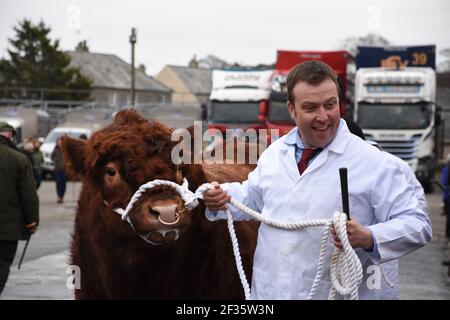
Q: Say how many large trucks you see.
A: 3